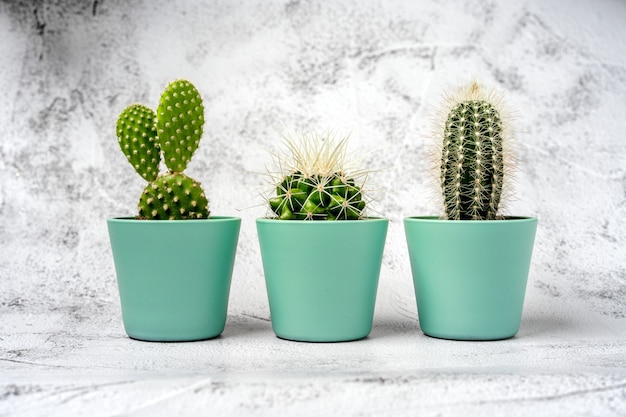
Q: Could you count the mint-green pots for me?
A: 3